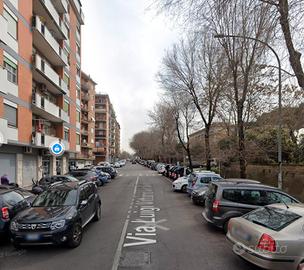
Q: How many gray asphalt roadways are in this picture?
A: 1